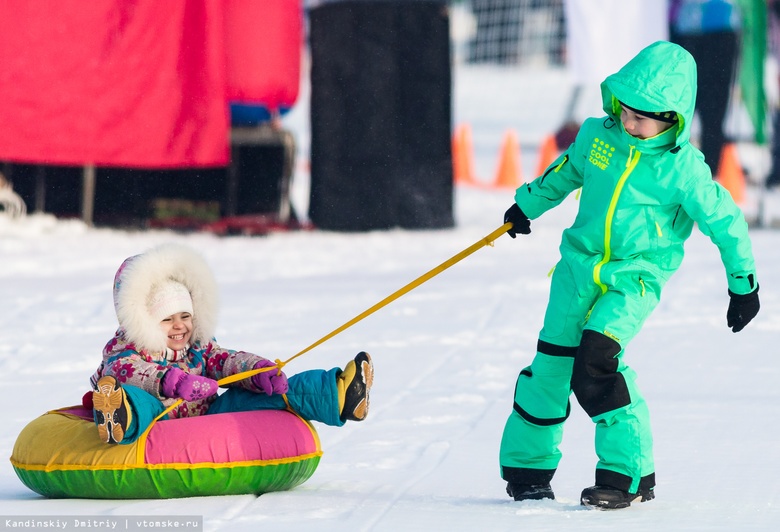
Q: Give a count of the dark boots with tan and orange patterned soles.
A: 2